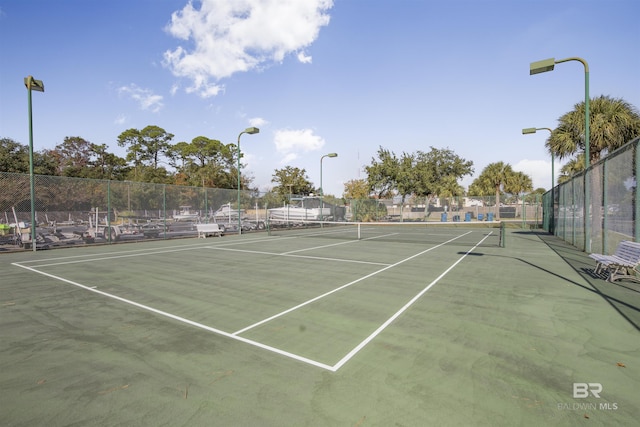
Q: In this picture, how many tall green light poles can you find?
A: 5